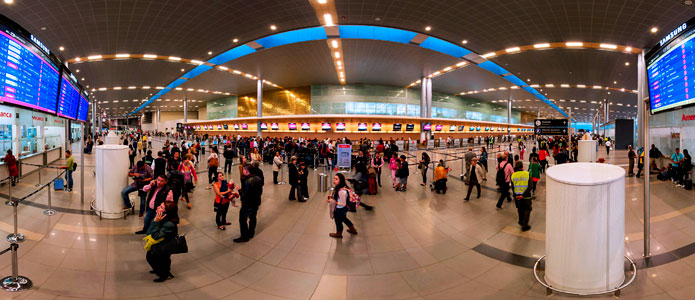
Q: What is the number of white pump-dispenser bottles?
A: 0